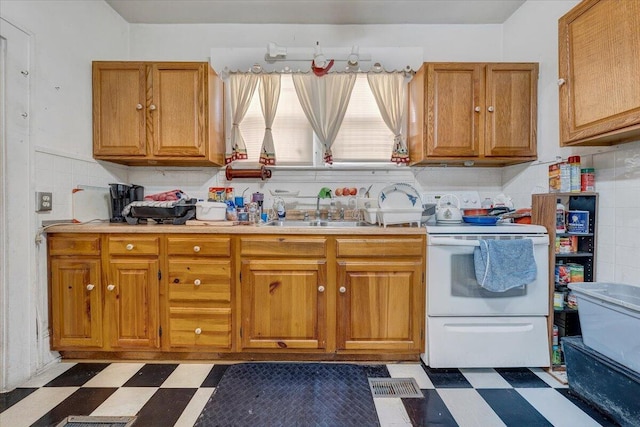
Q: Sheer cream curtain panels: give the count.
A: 4